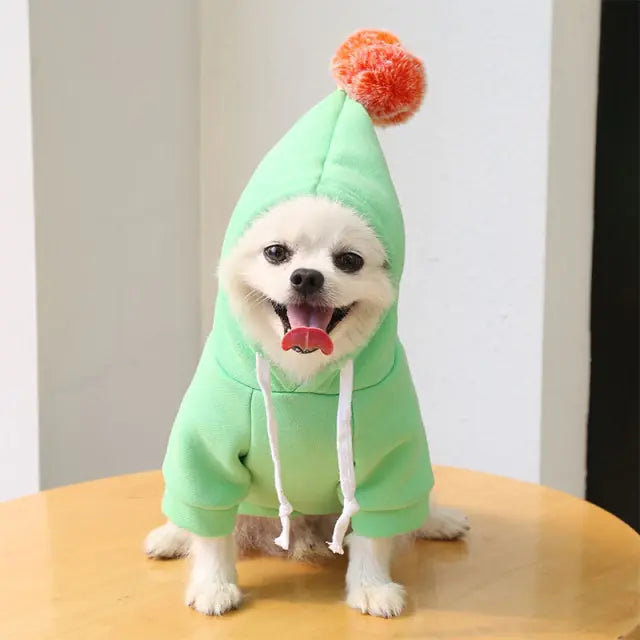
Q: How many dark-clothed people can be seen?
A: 0